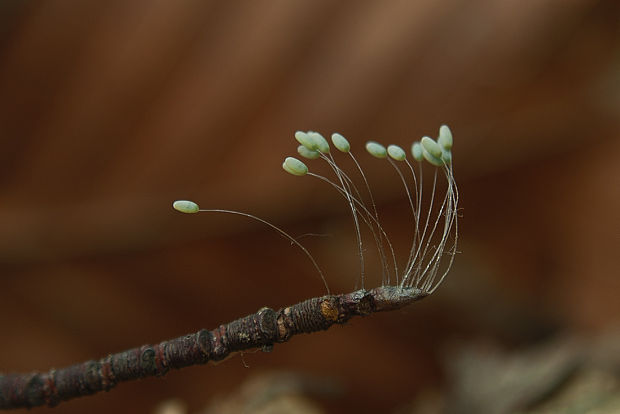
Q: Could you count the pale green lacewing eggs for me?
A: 15